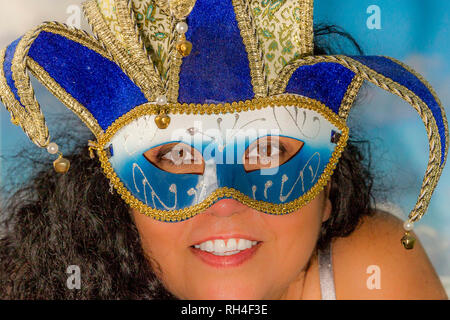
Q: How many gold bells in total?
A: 4